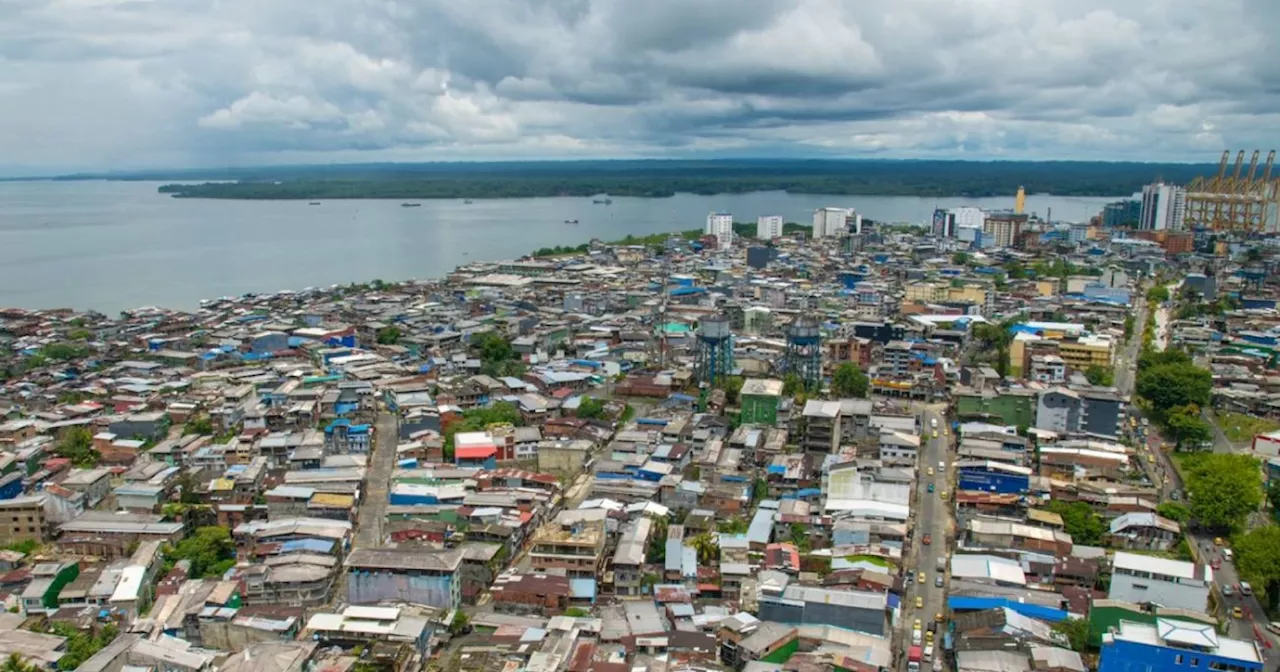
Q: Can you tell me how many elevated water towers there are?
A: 2